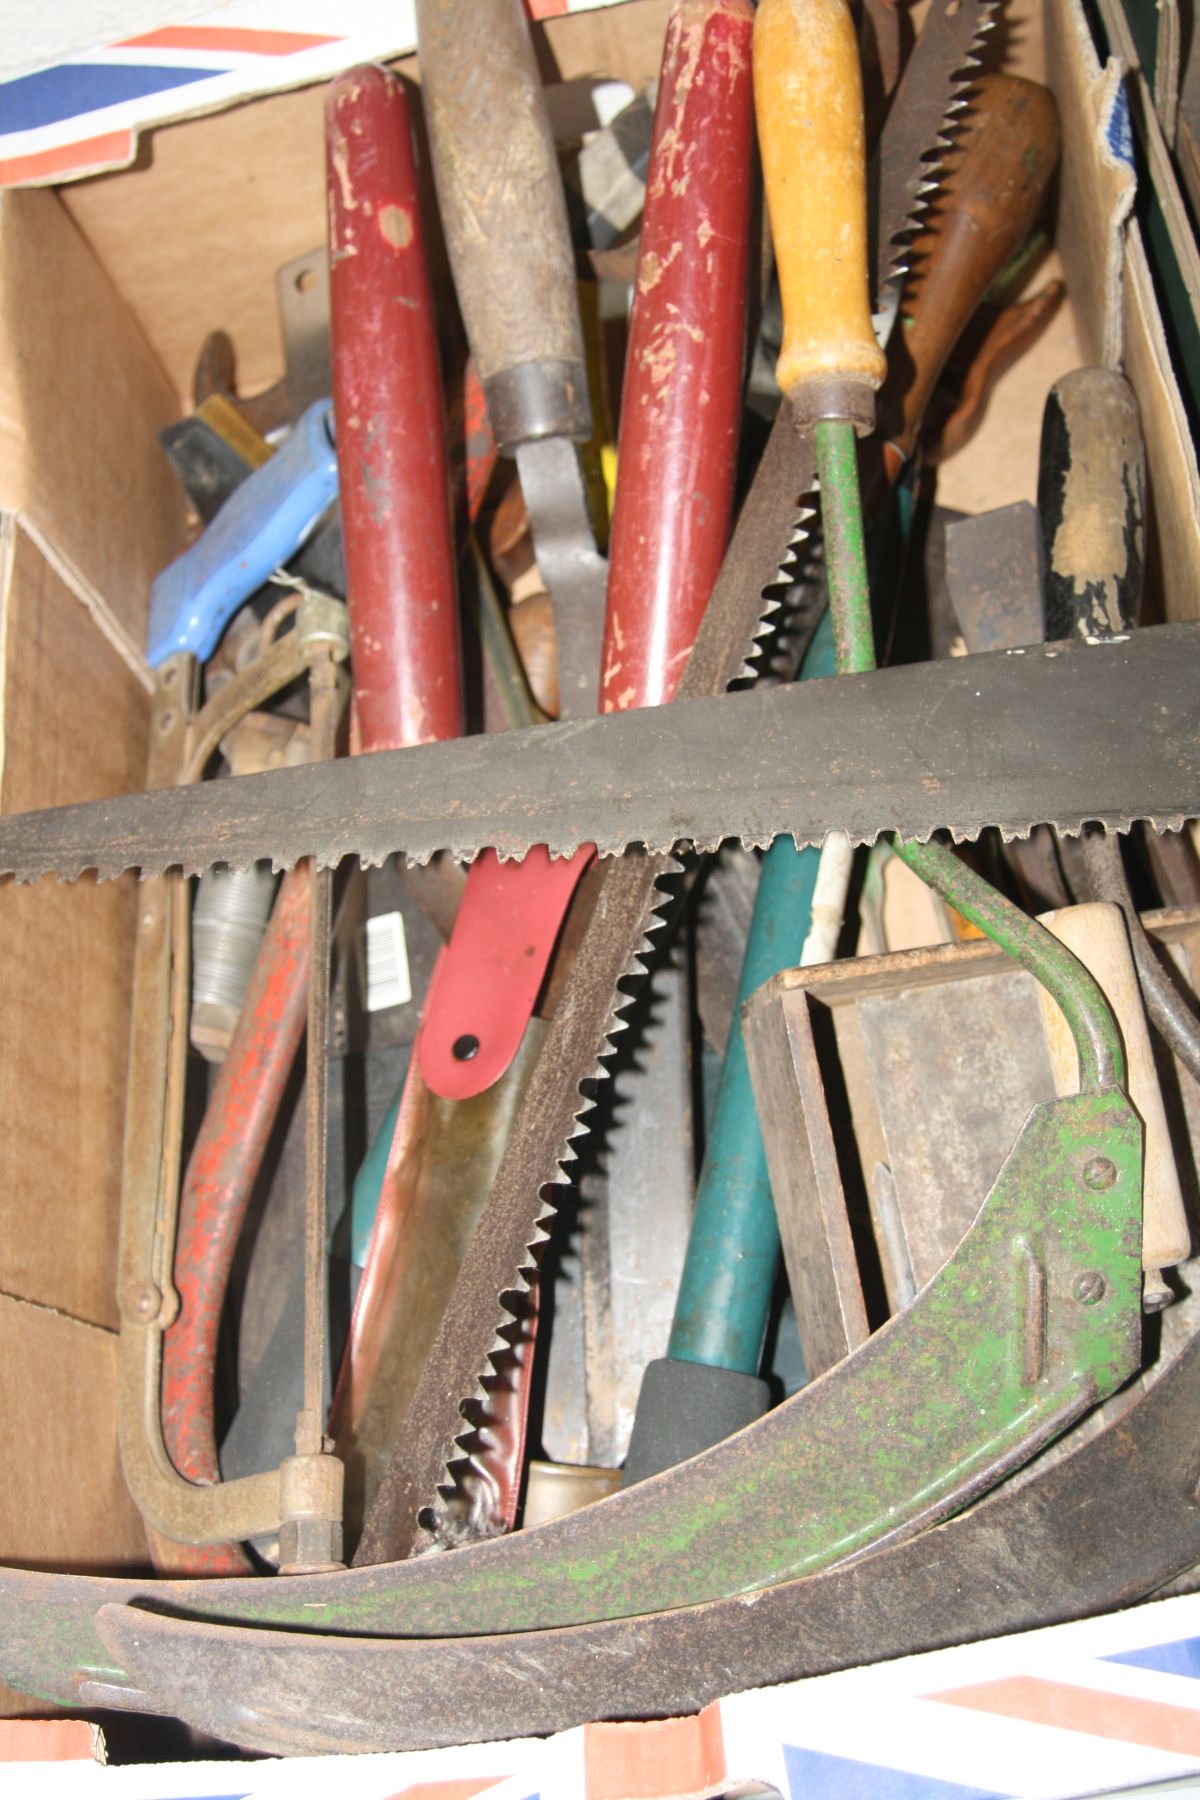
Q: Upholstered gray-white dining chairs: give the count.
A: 0